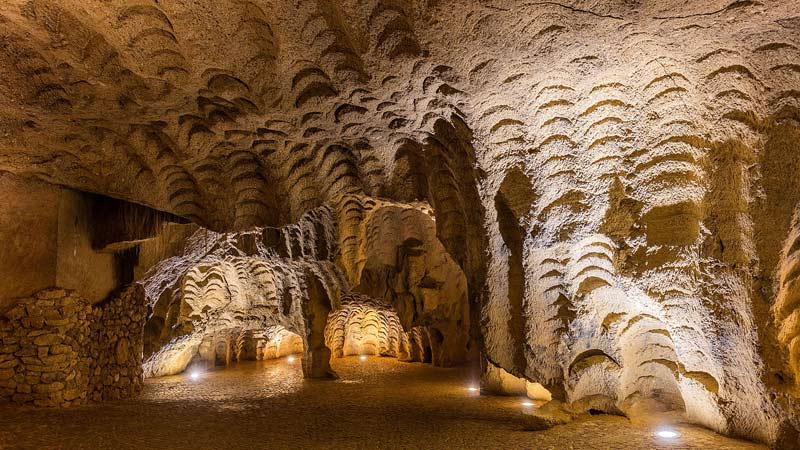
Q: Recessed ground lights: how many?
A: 6